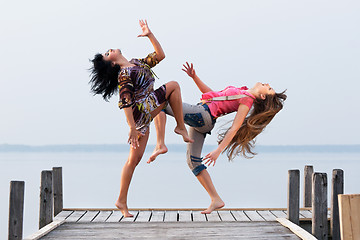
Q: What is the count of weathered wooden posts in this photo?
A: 7